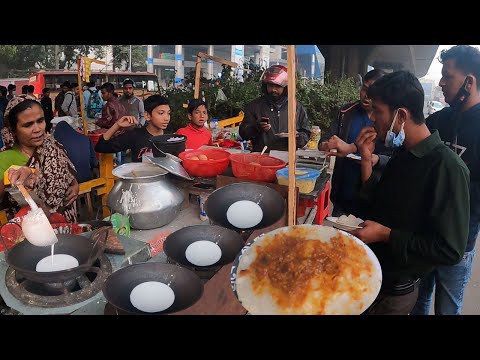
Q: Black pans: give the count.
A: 4